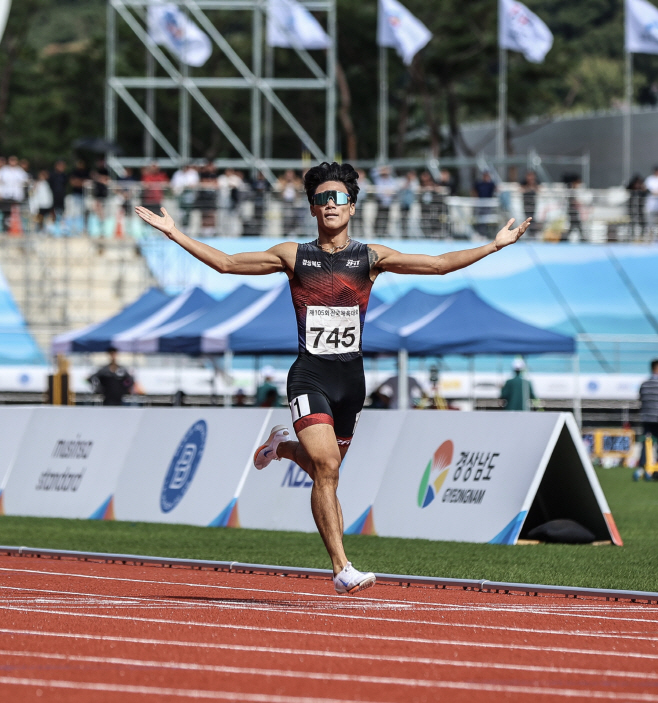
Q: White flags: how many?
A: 5